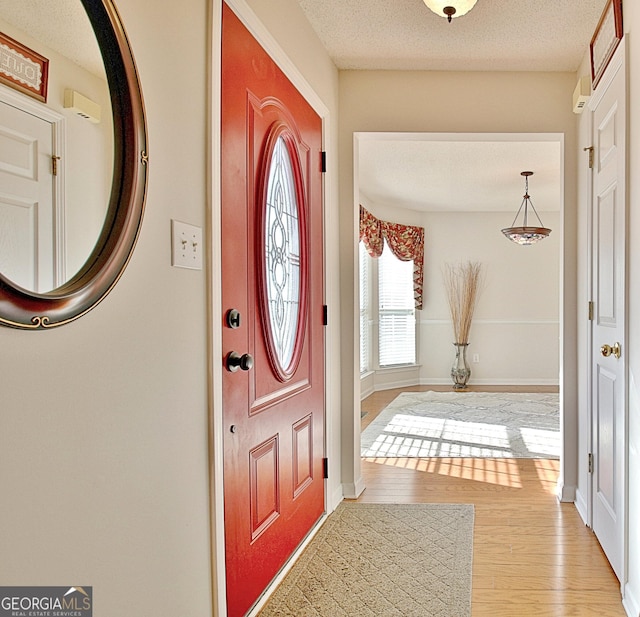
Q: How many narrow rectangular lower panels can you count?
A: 2